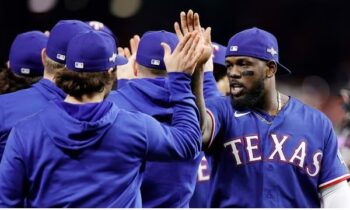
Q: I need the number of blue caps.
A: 7